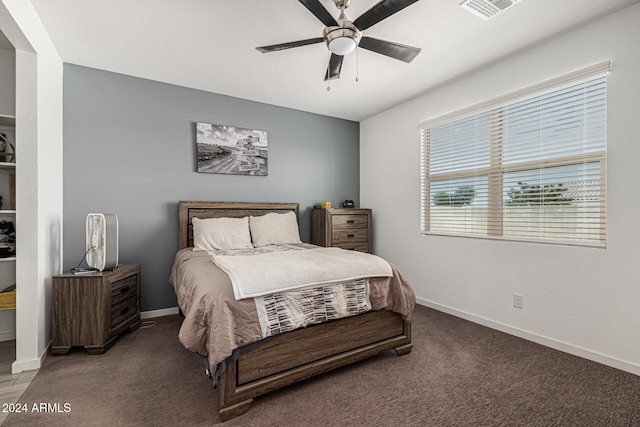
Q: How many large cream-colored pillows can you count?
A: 2